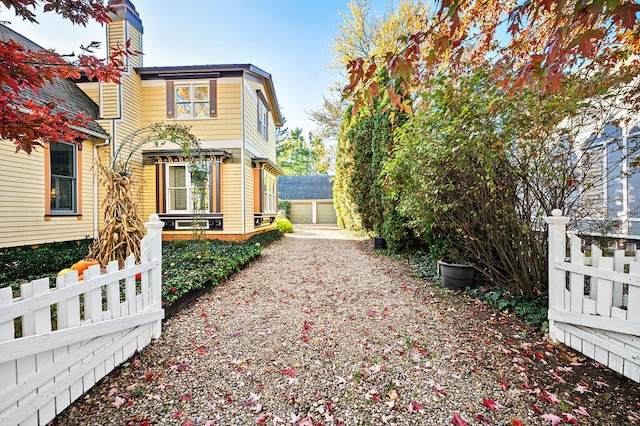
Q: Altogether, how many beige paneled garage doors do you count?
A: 2